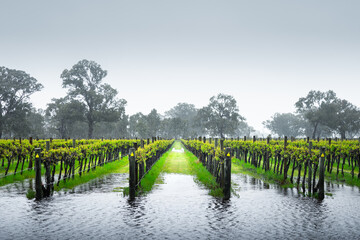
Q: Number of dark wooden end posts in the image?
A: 4